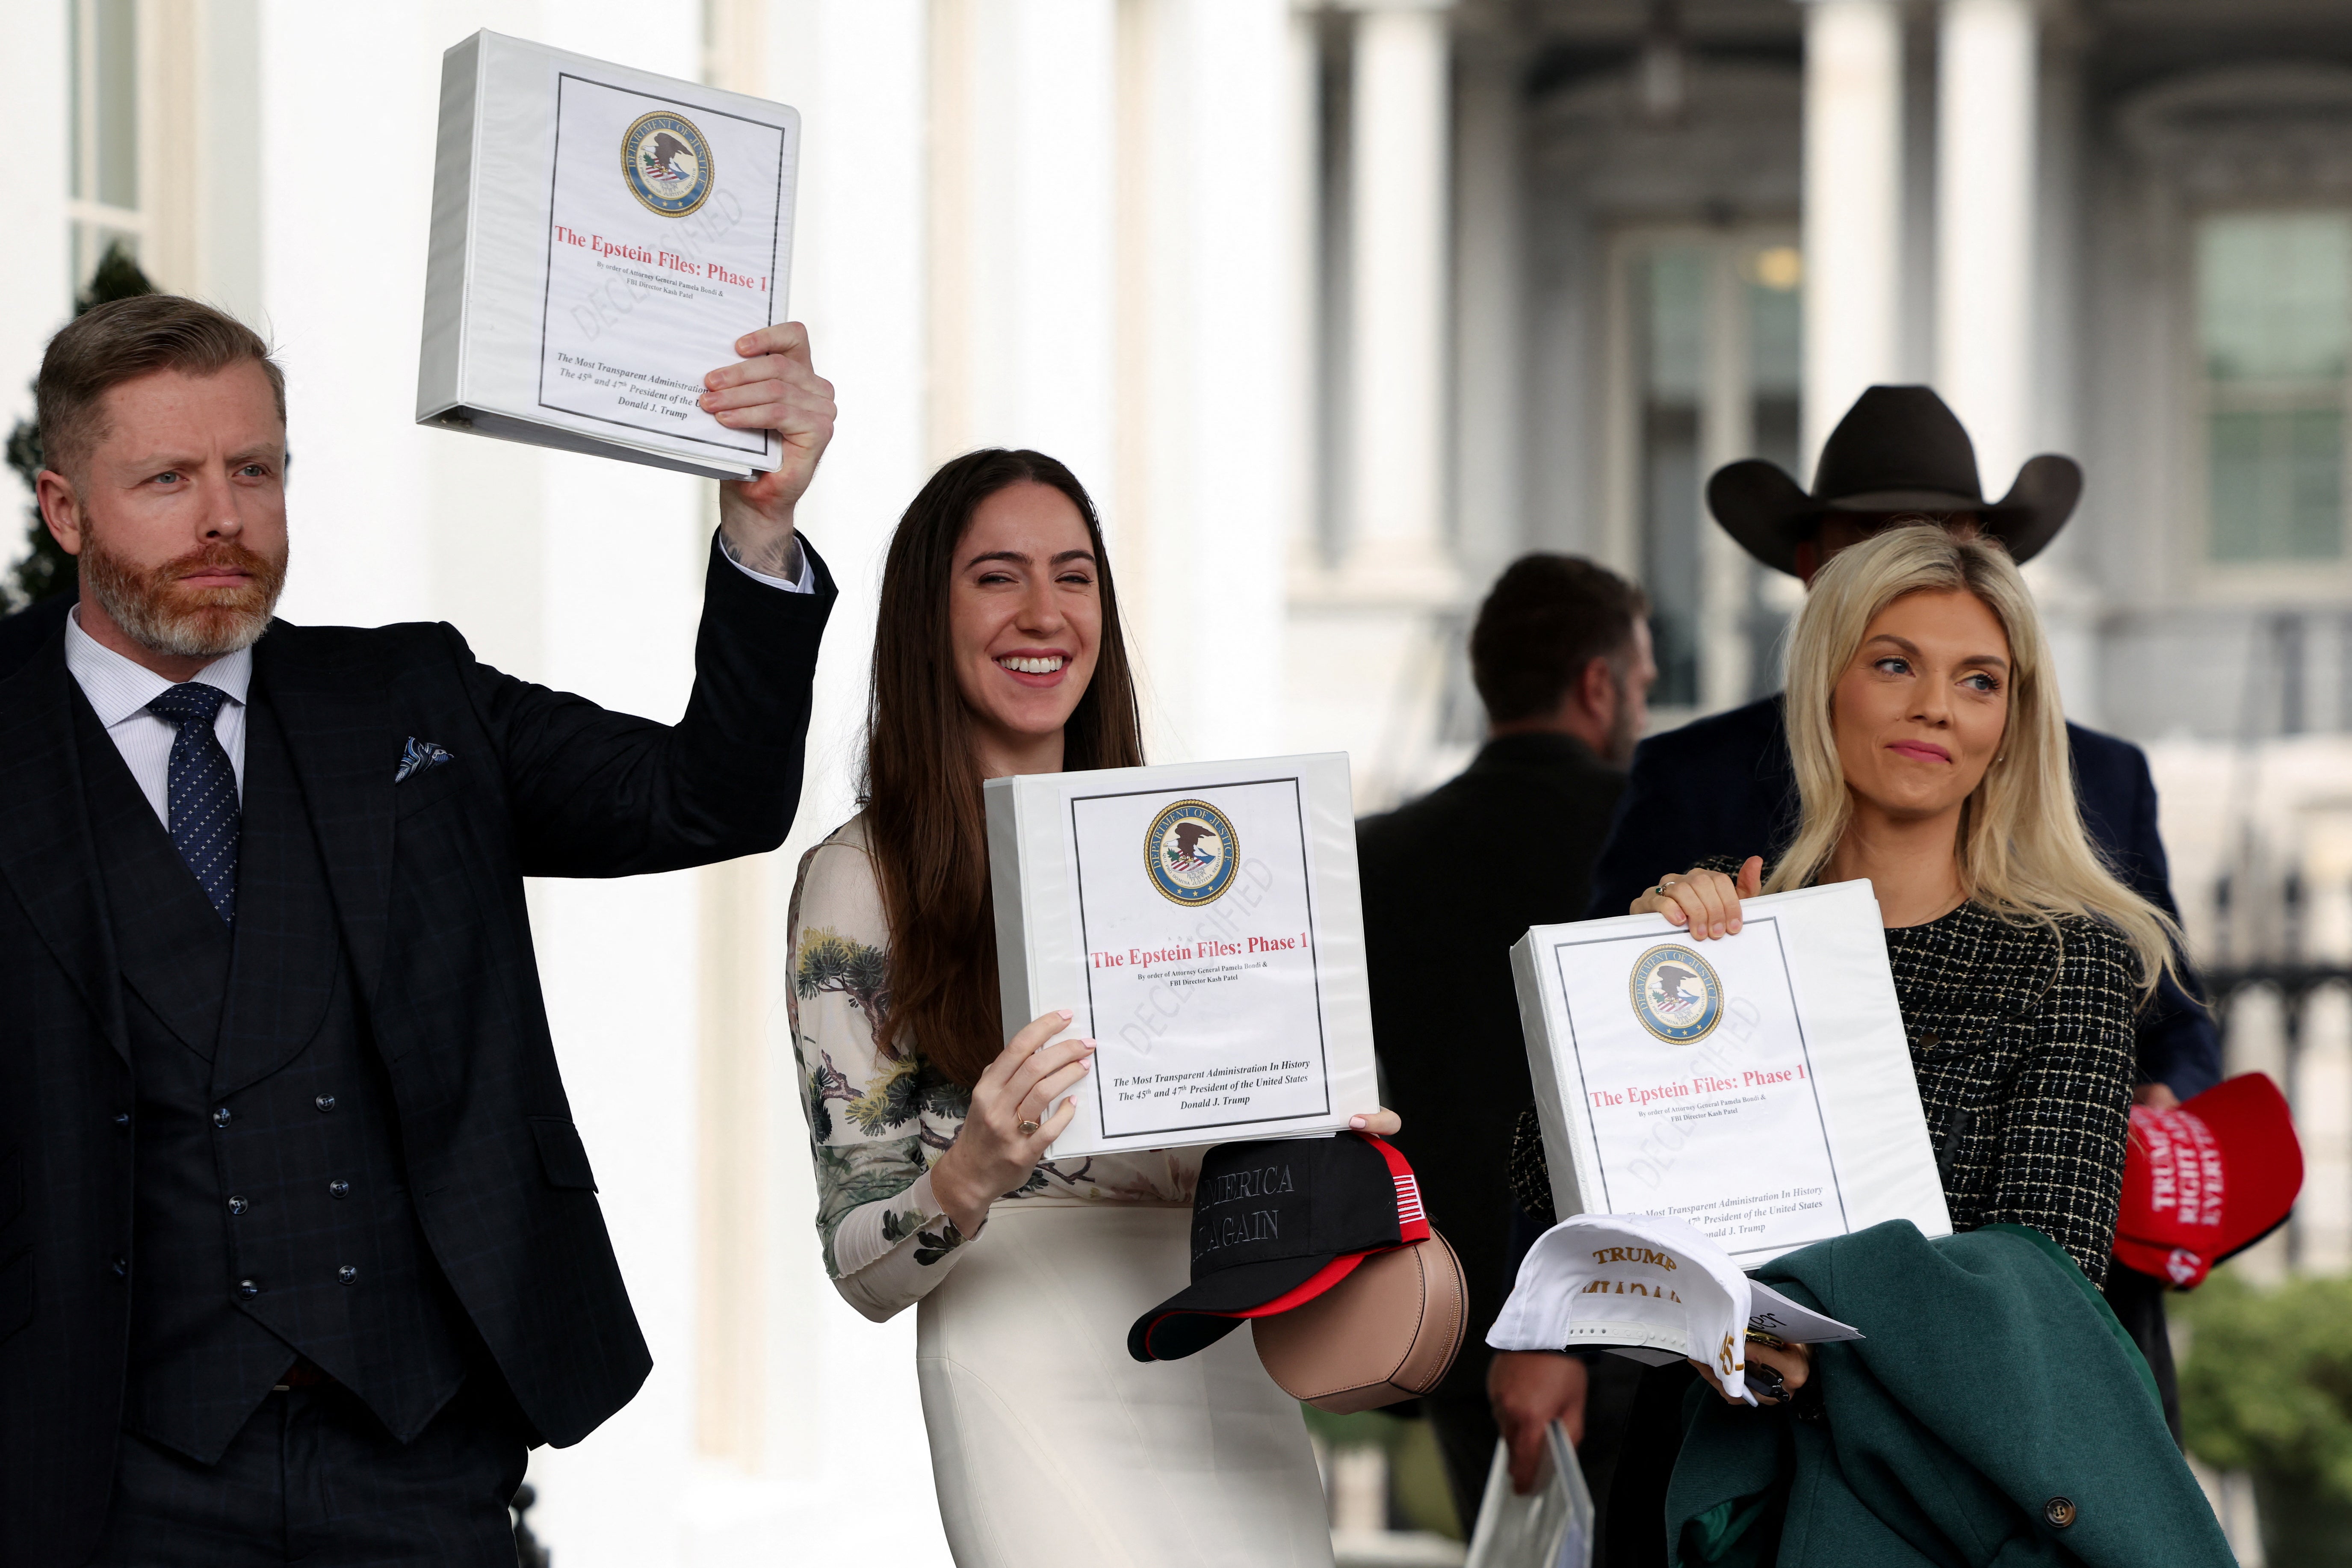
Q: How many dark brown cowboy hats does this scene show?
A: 1